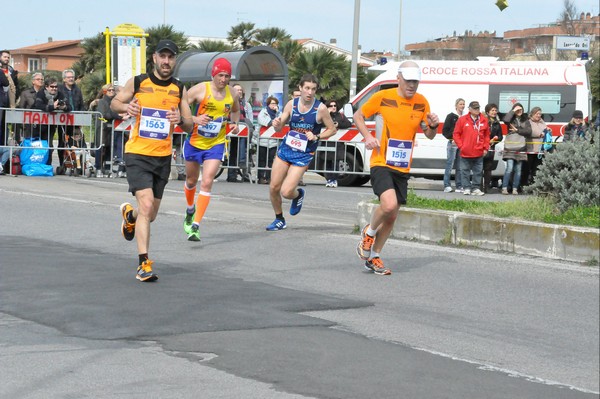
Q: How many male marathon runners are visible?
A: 4